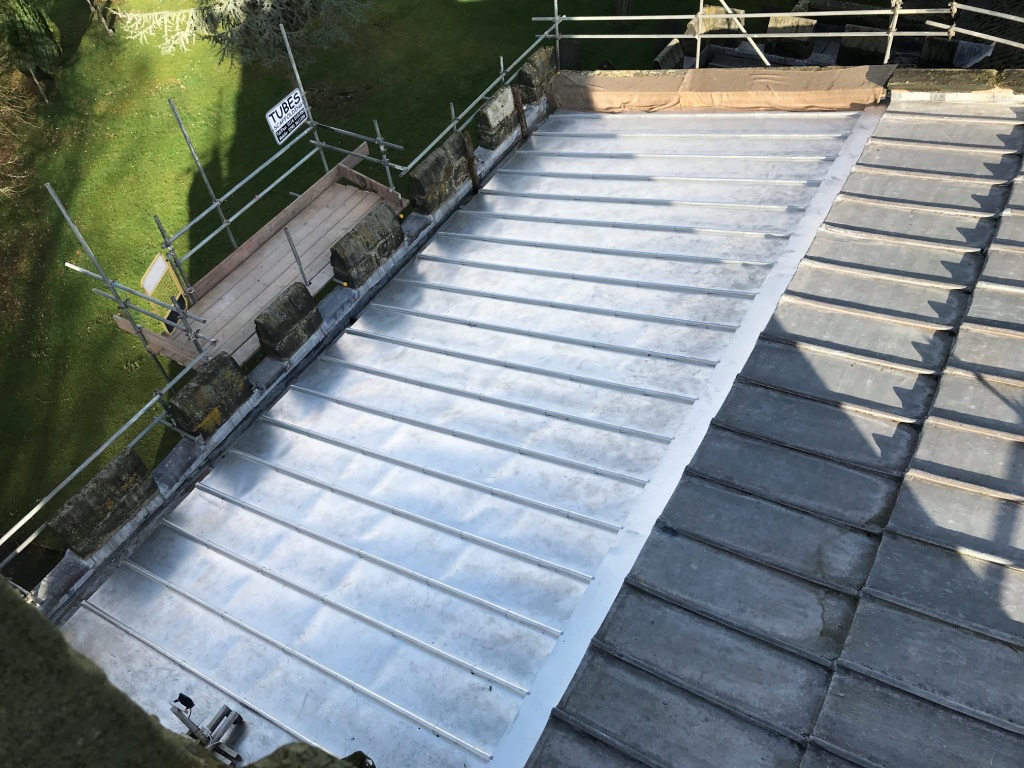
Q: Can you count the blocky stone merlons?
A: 7